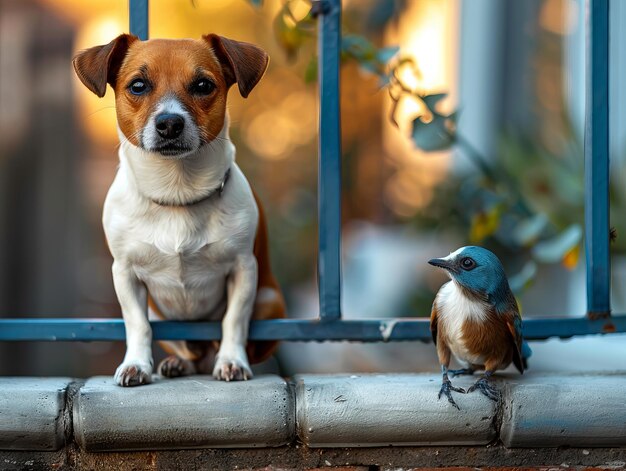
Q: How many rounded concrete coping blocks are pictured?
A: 4